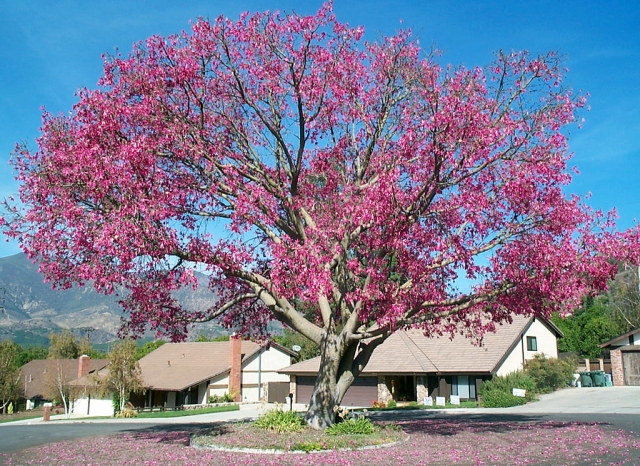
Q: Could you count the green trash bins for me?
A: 2